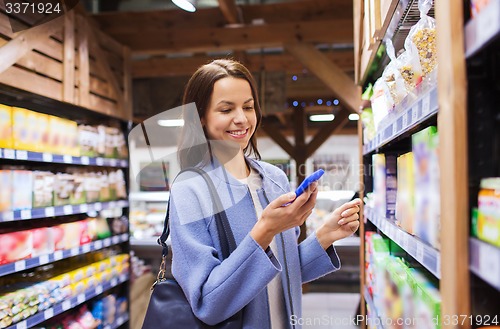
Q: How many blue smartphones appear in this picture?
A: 1